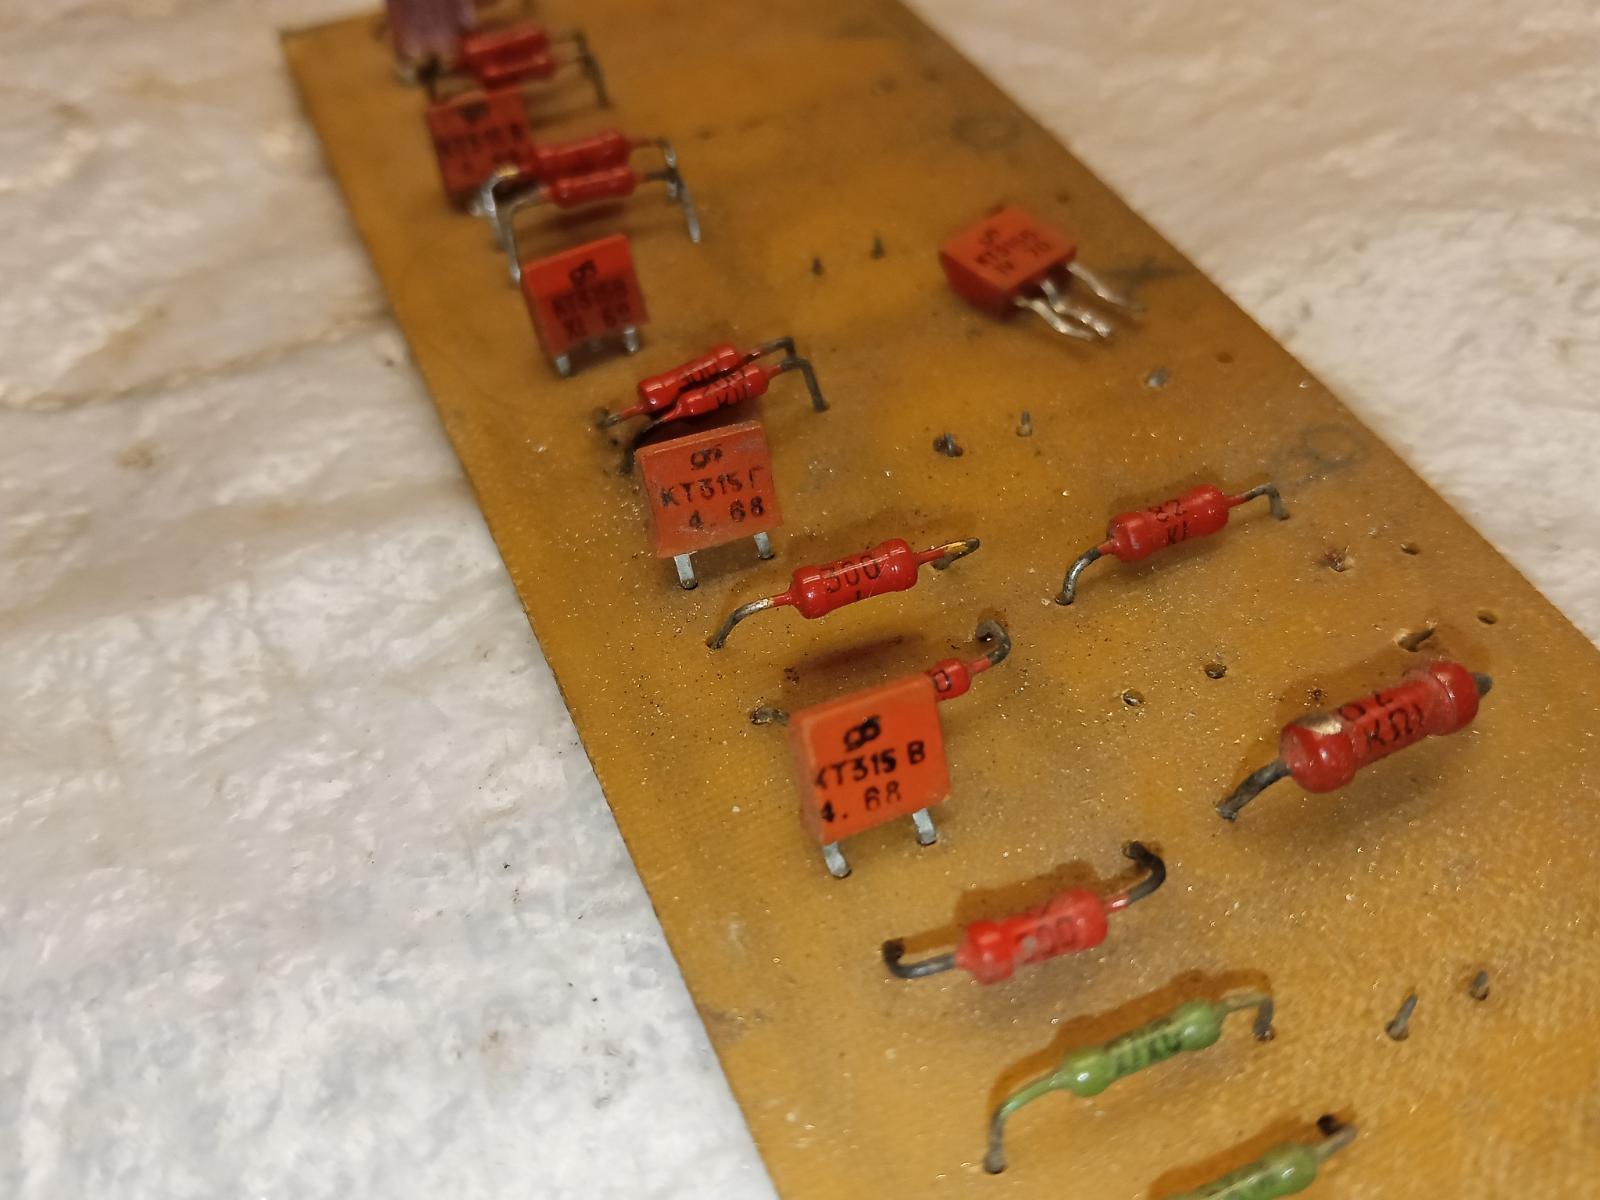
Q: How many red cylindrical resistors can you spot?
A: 11